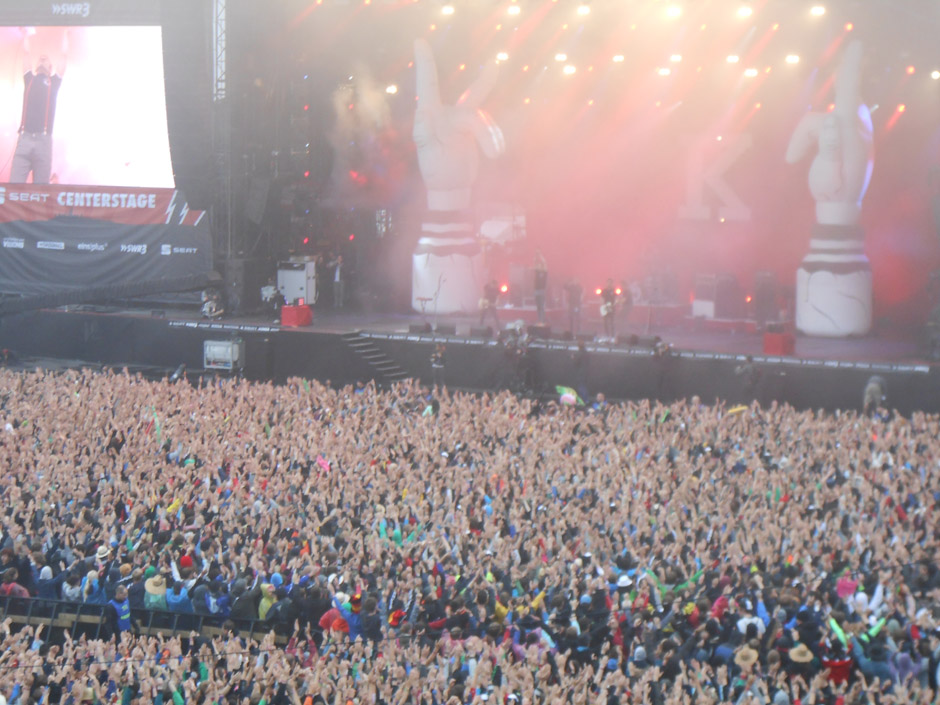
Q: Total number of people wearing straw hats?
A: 3